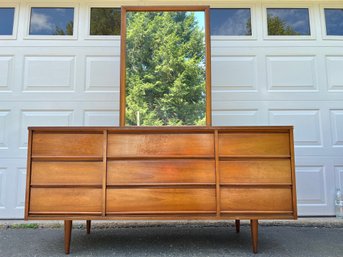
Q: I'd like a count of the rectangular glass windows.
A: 6